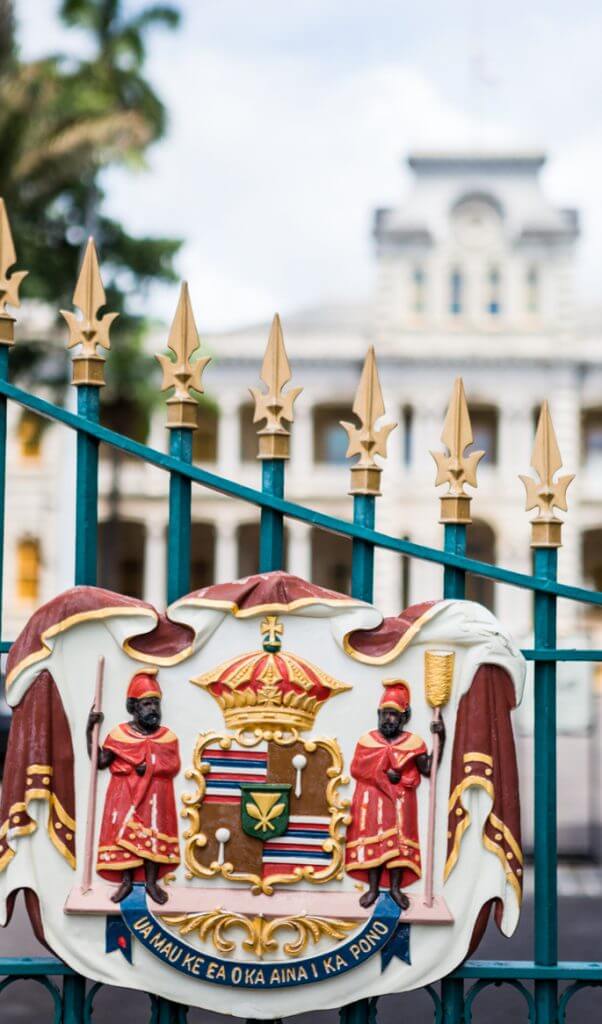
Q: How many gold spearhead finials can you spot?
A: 7